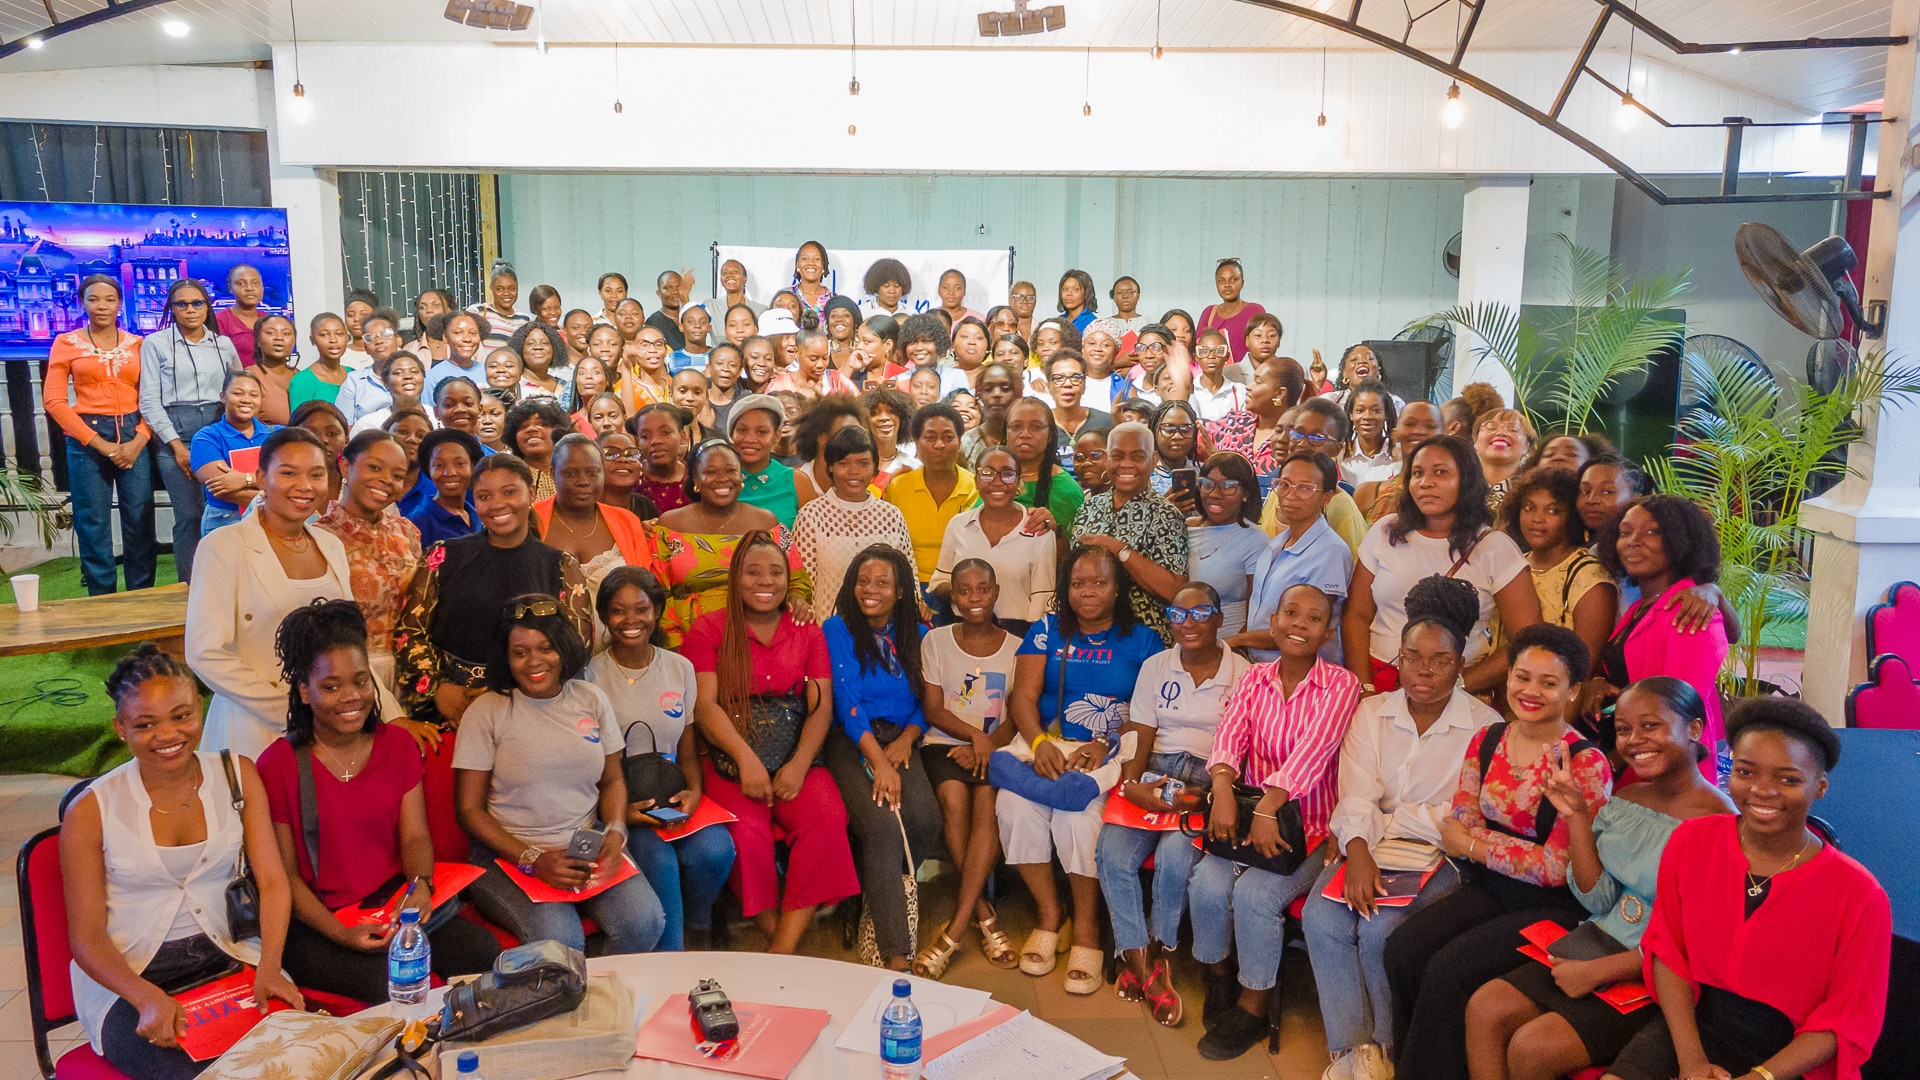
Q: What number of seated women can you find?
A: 14